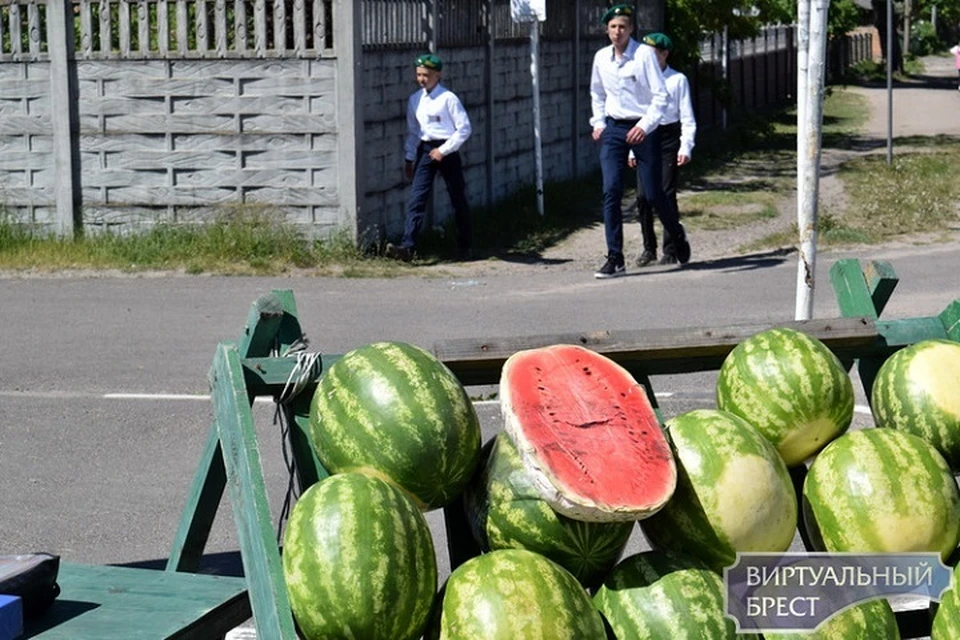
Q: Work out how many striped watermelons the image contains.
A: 11